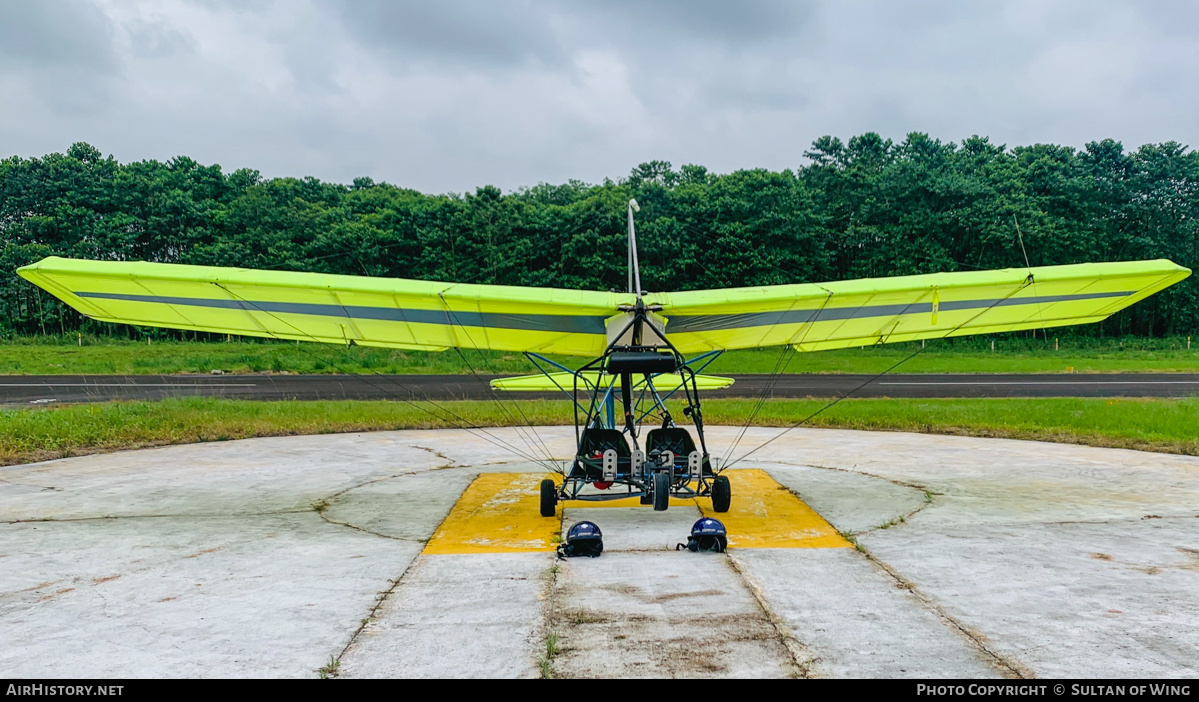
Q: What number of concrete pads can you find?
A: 1